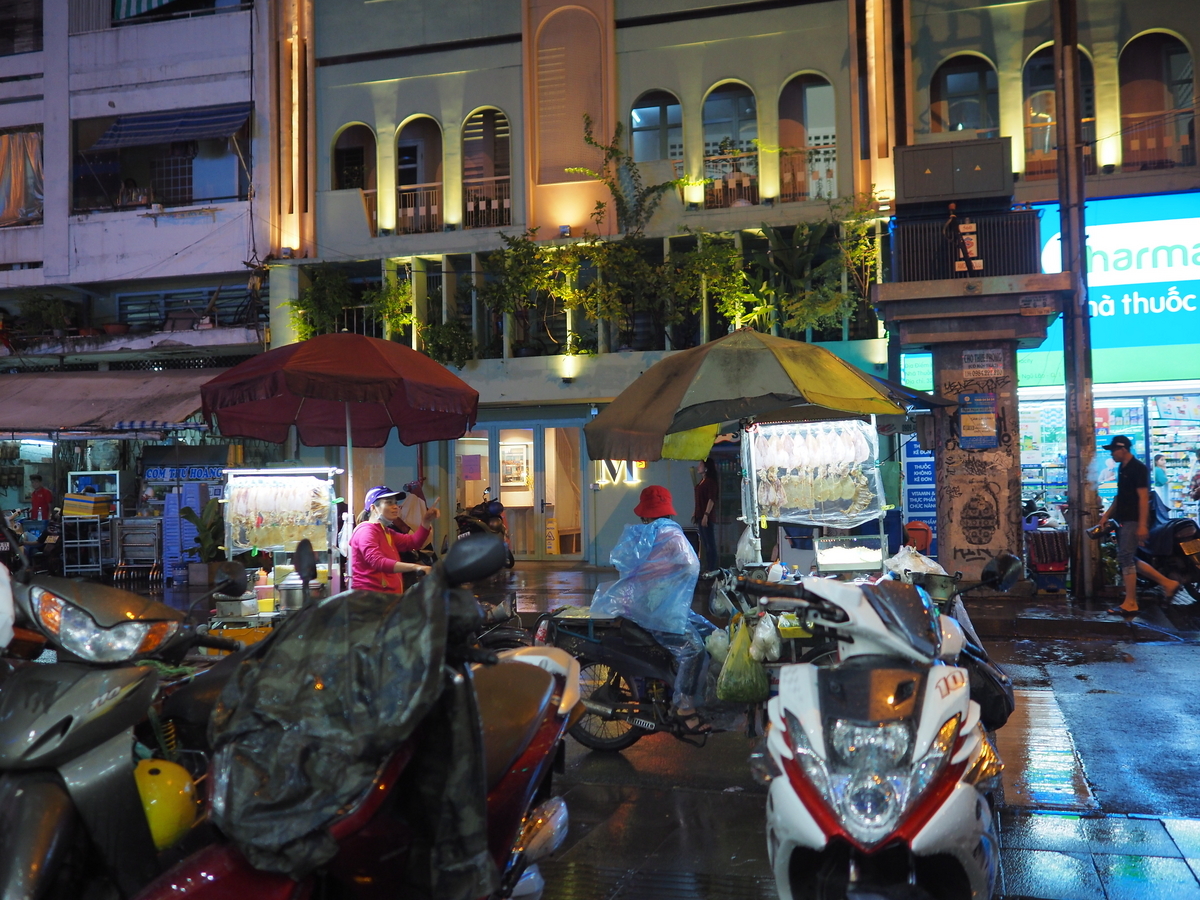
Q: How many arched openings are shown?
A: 9